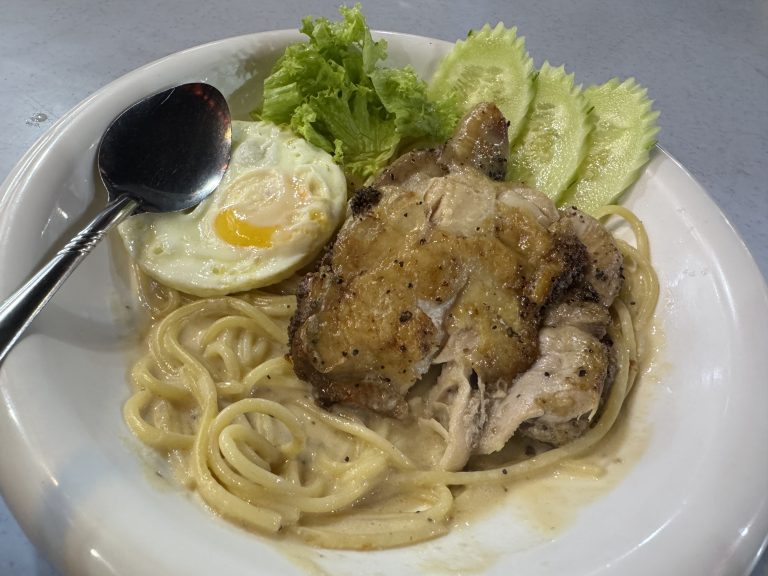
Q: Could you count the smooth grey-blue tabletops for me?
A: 1